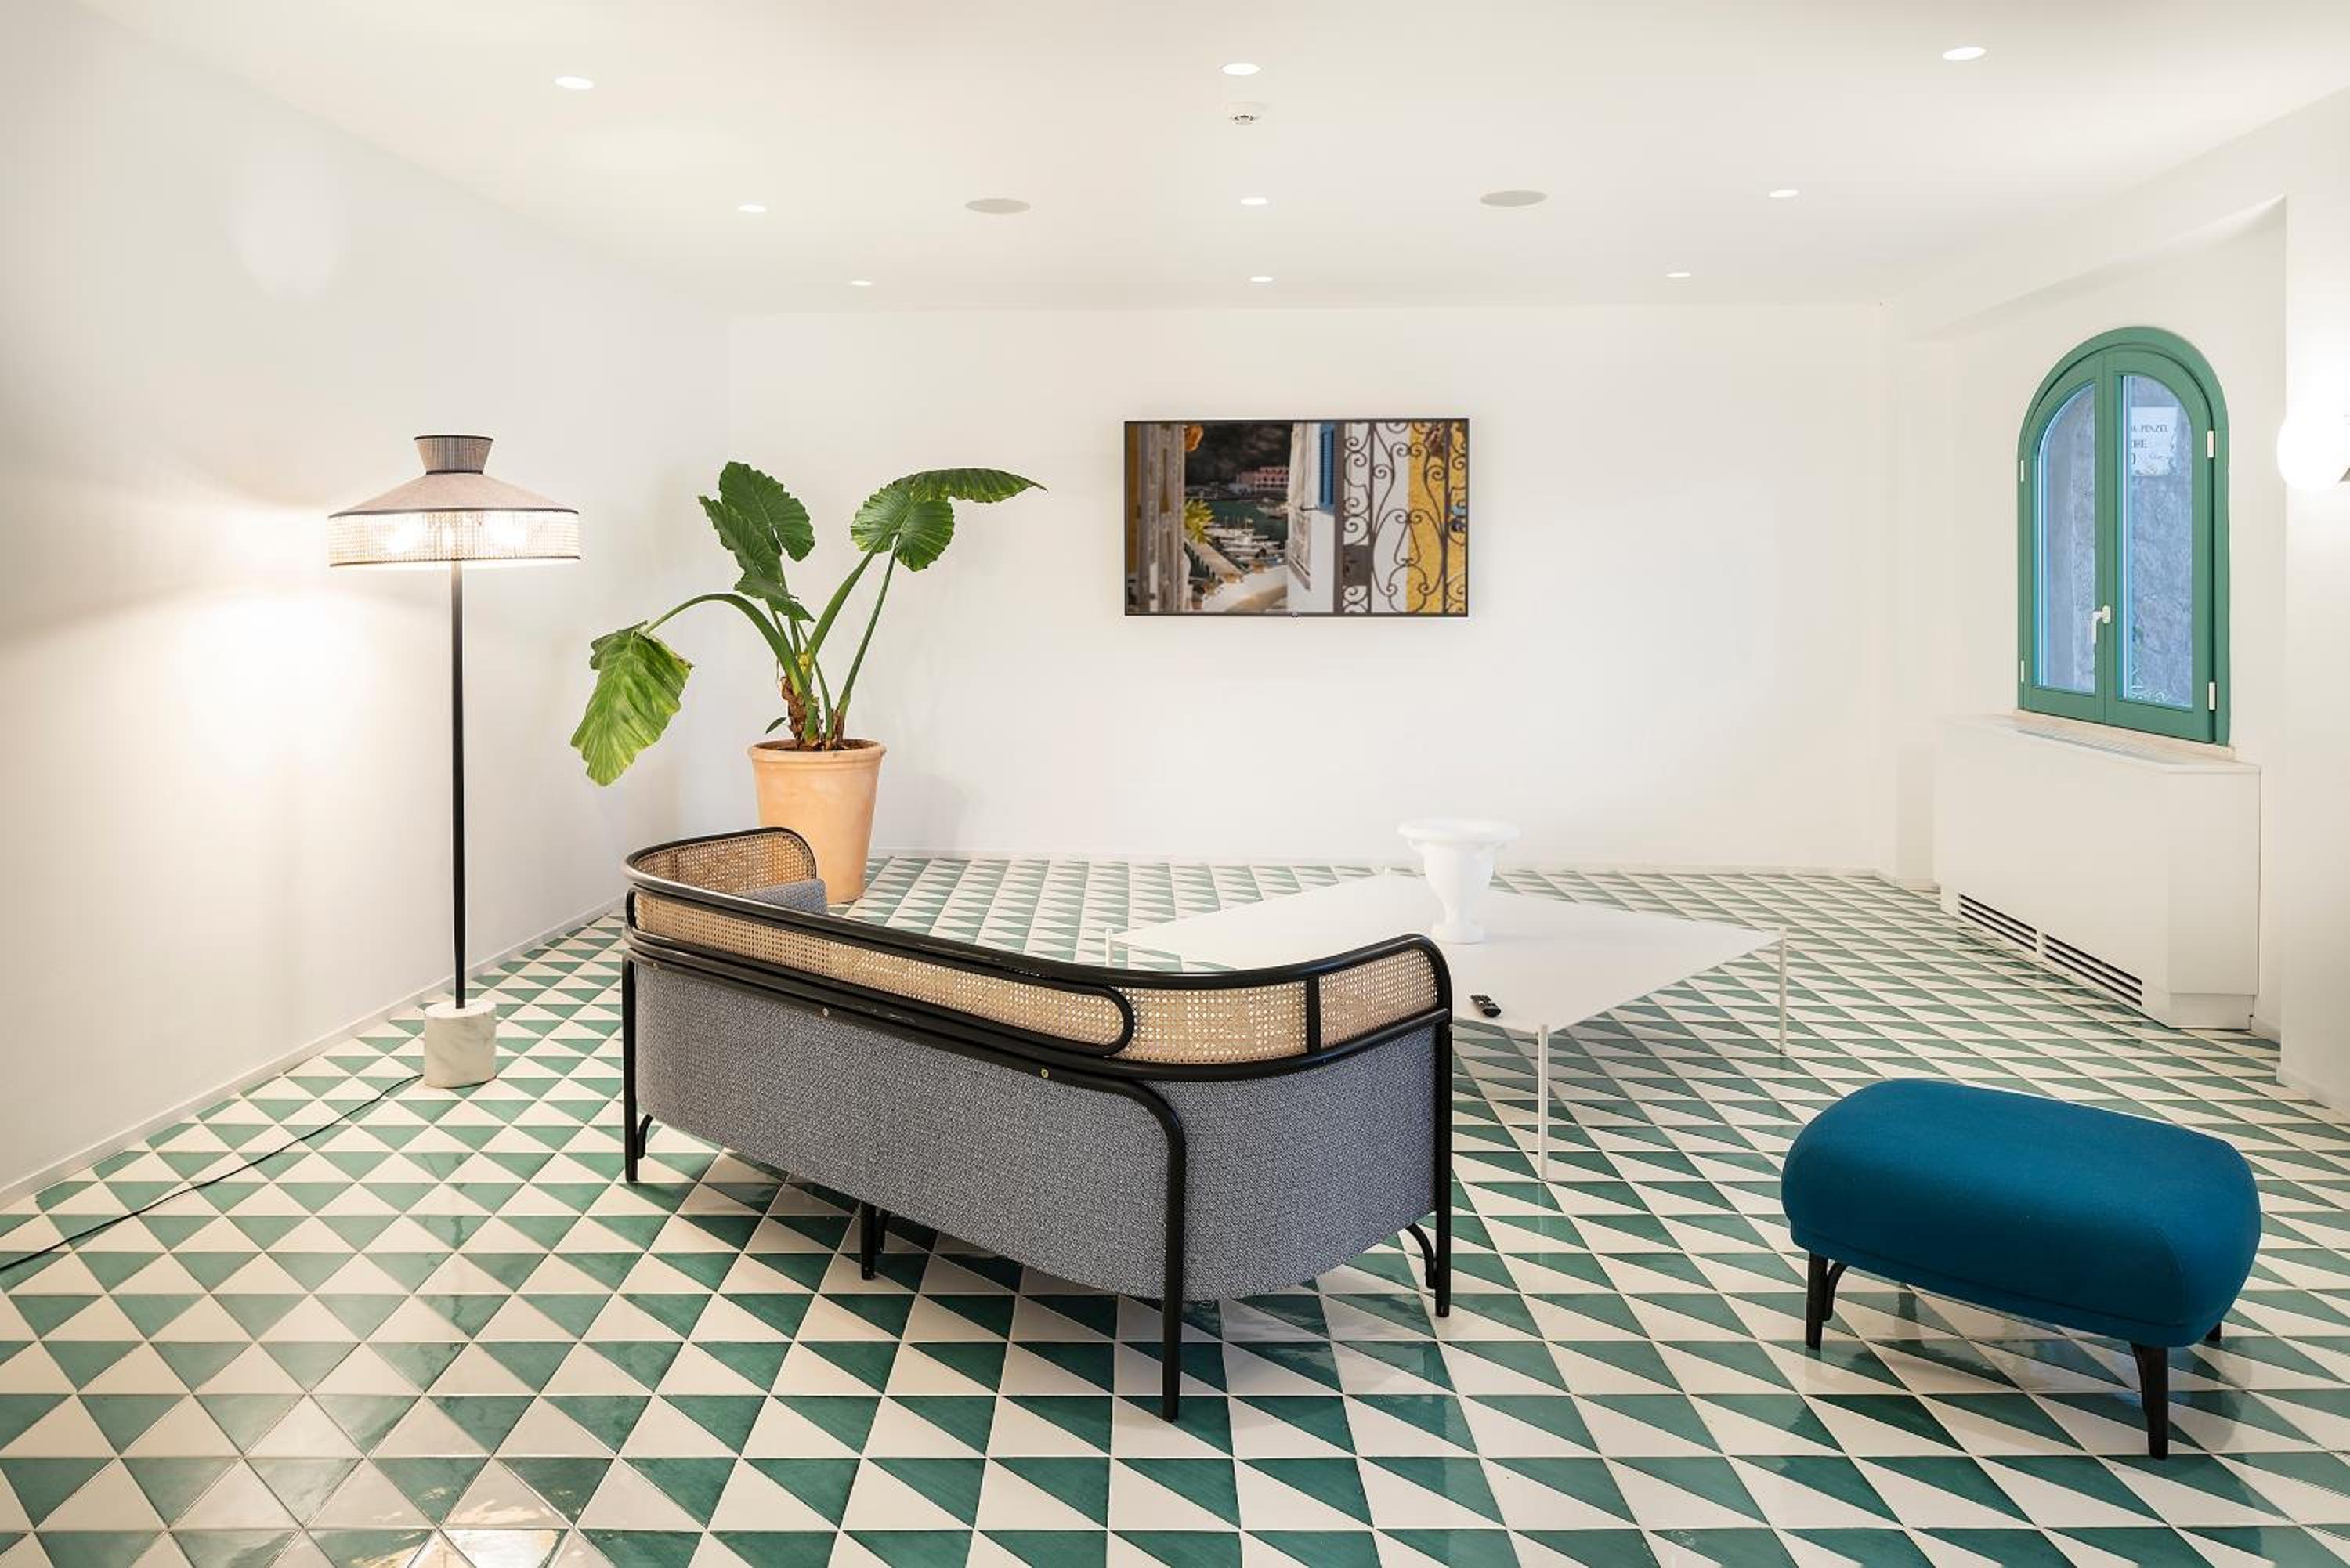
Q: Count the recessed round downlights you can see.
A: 9